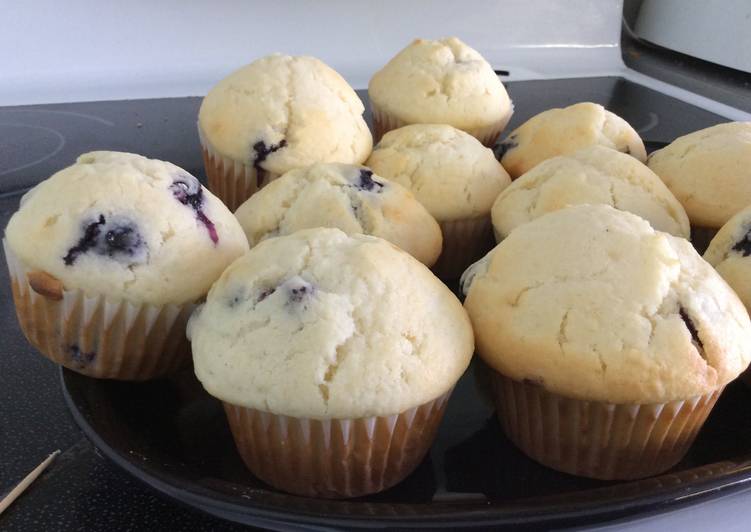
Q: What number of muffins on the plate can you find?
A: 11